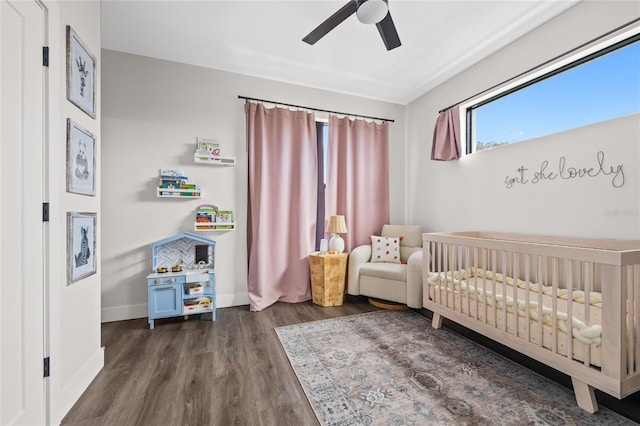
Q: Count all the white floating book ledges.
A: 3